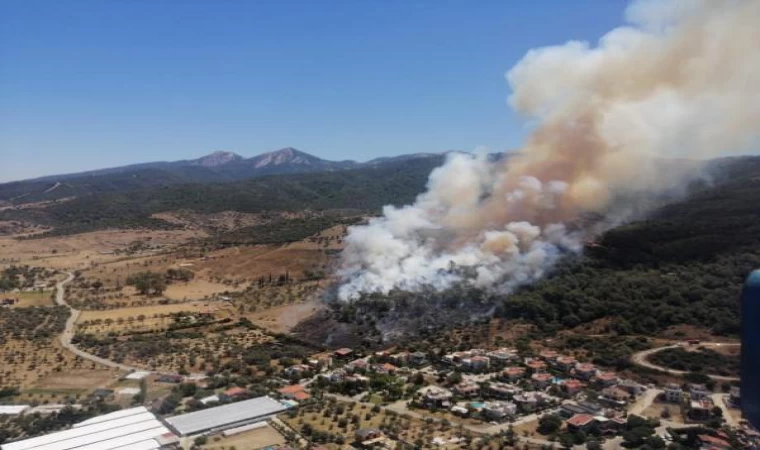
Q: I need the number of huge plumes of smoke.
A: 1